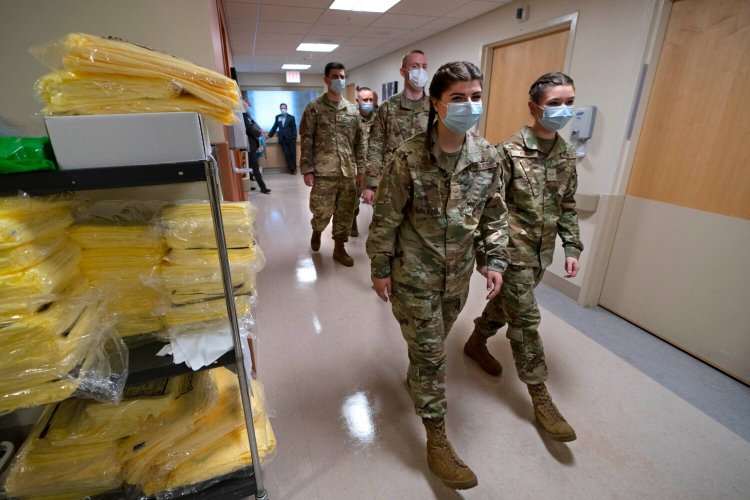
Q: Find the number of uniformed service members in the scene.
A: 5